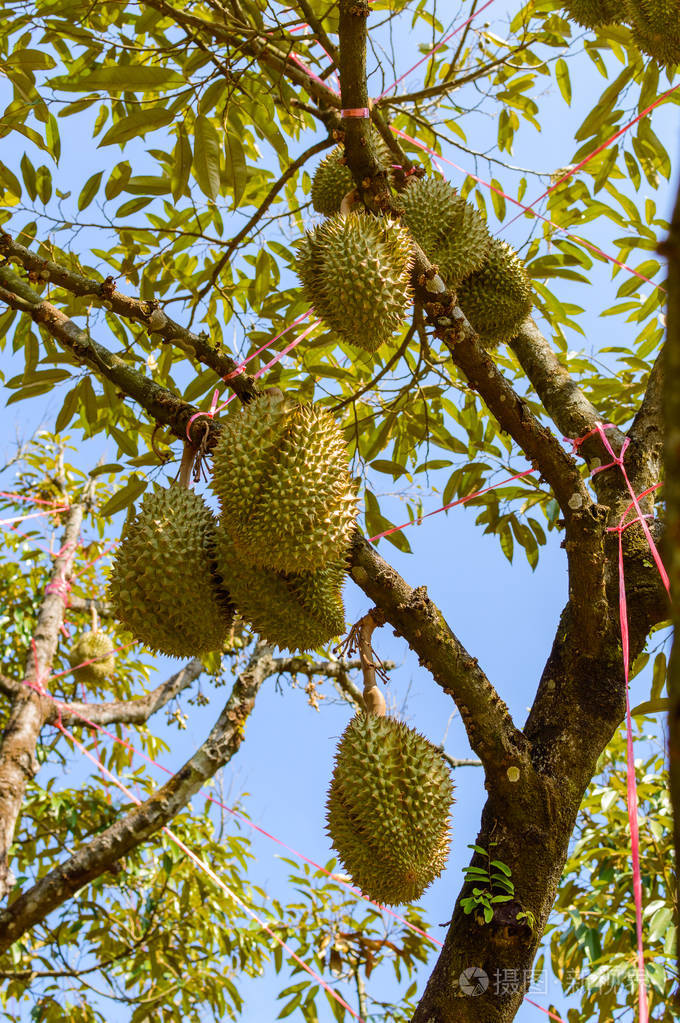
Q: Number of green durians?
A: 11